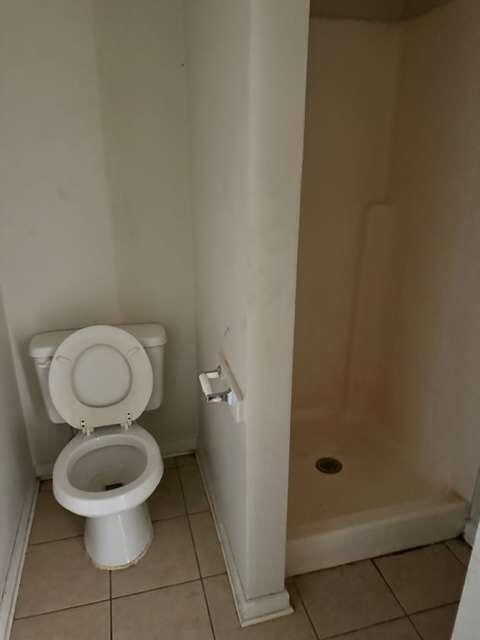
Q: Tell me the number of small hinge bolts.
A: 4